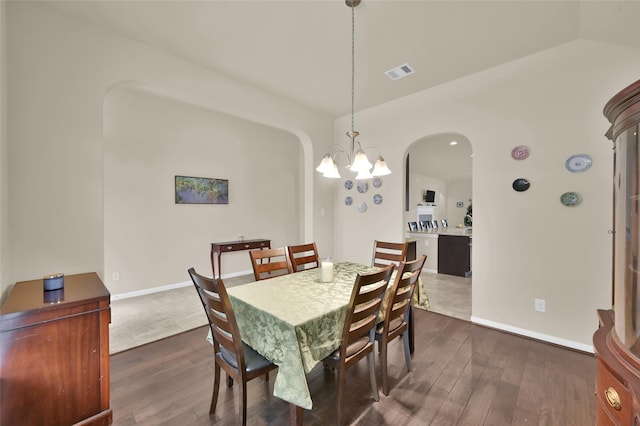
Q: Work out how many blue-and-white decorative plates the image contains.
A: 7